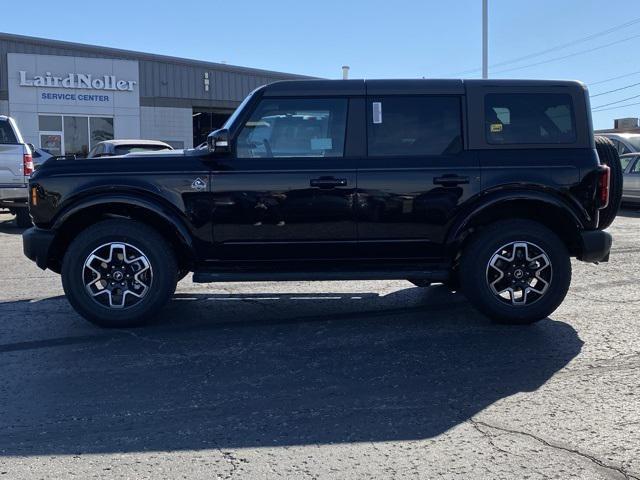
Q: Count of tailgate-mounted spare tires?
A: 1